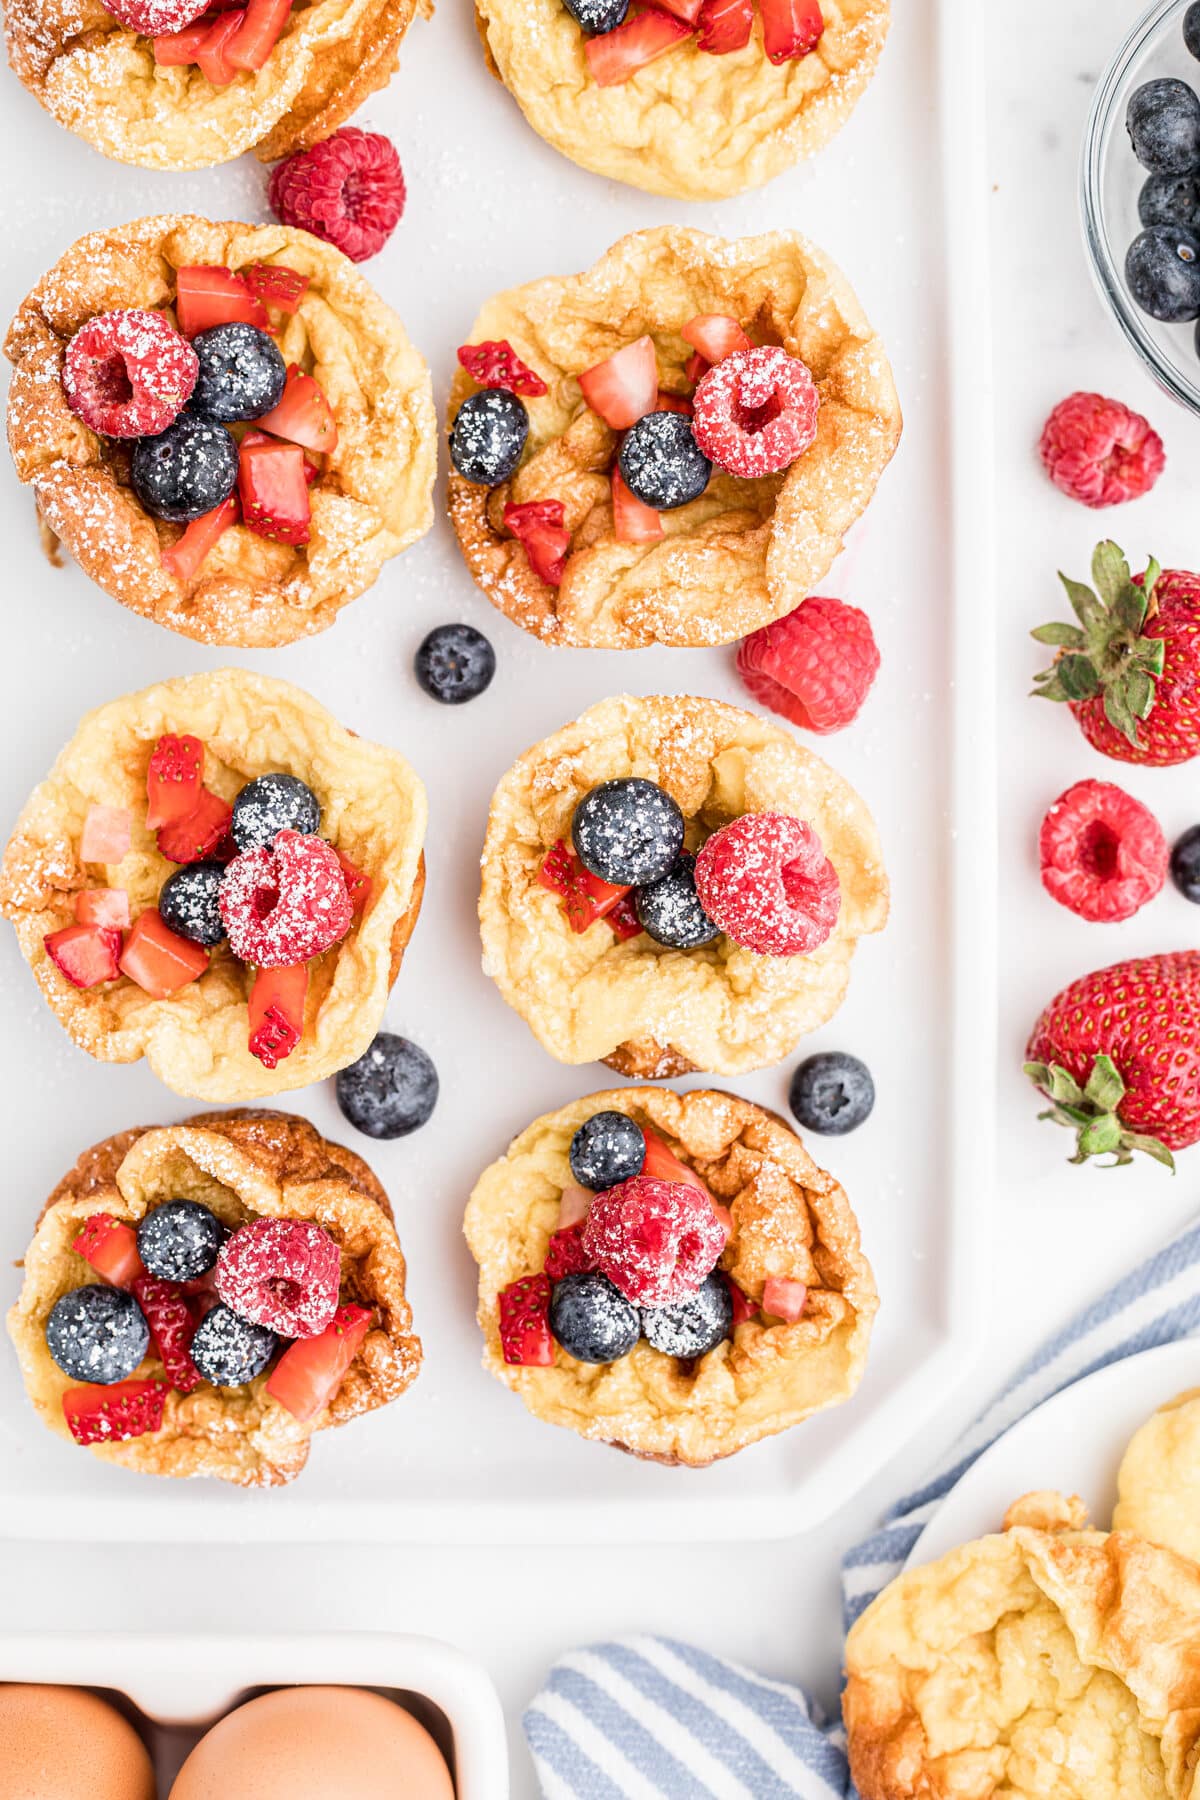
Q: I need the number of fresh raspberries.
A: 11